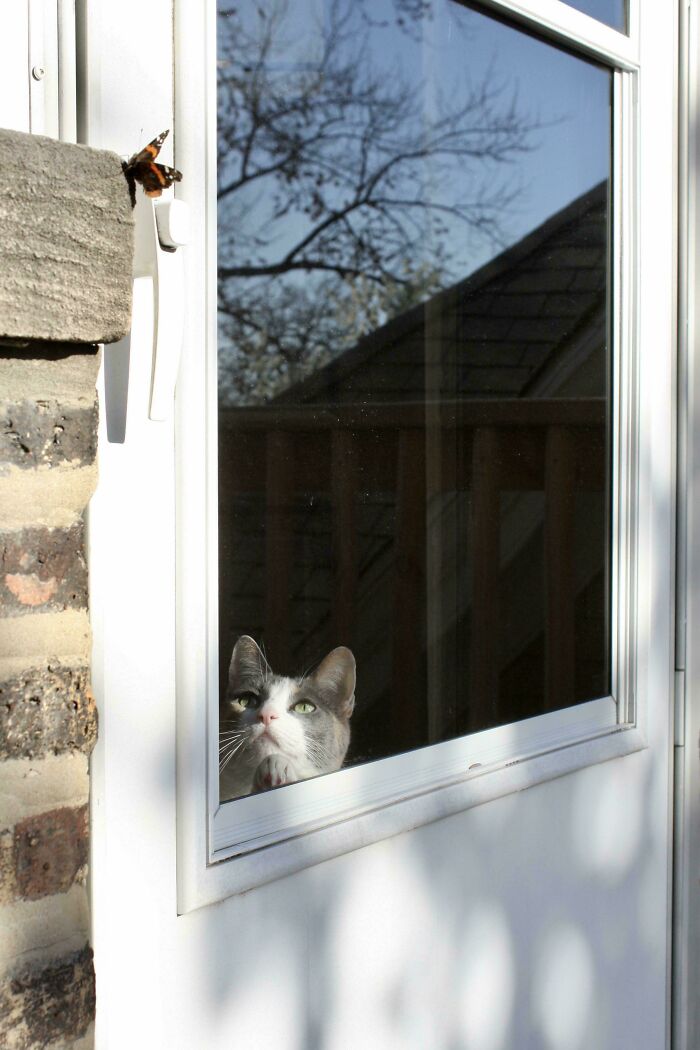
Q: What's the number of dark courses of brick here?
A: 5